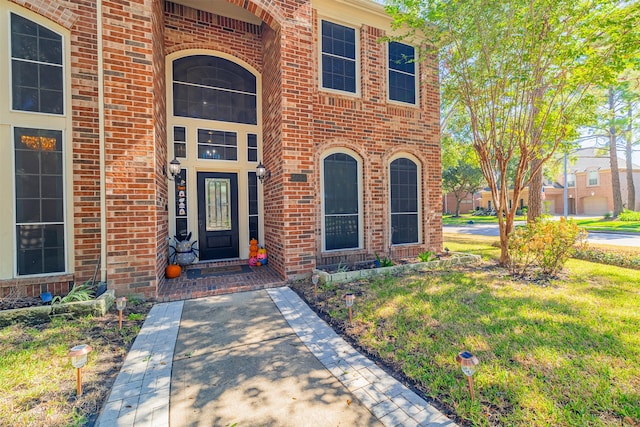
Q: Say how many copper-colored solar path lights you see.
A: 5